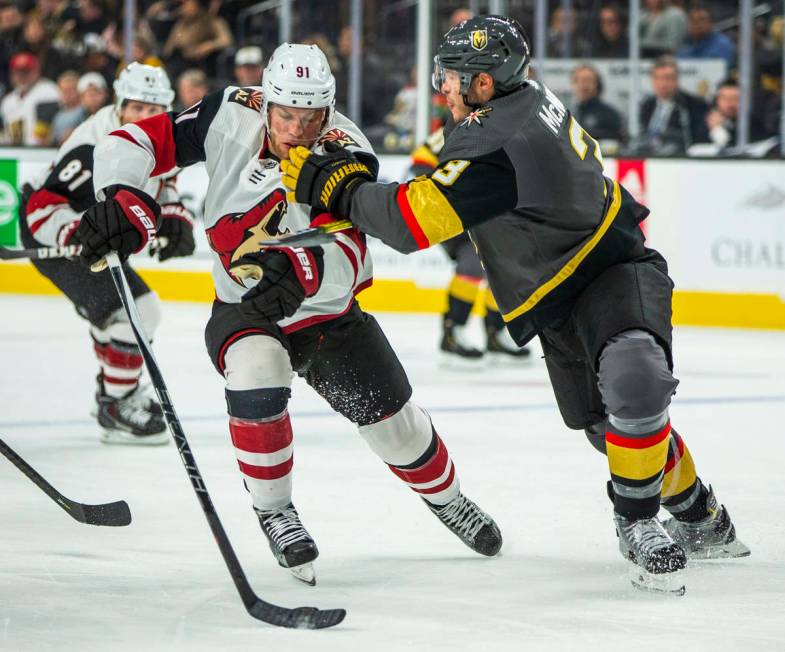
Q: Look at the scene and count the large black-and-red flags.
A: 0